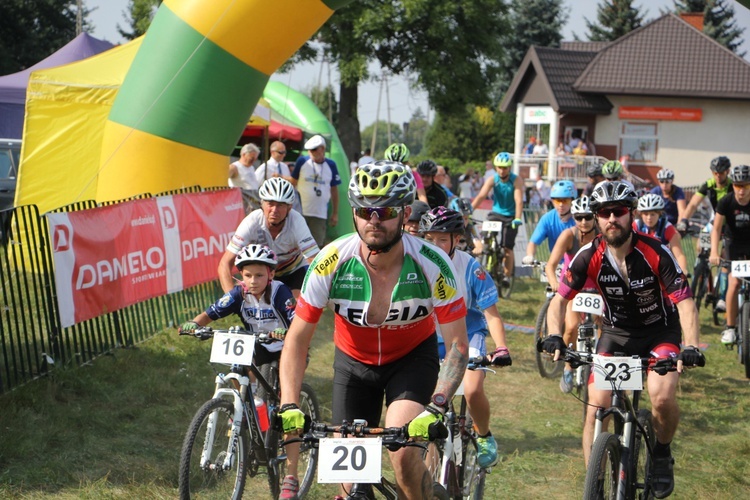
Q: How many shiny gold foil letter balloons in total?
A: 0